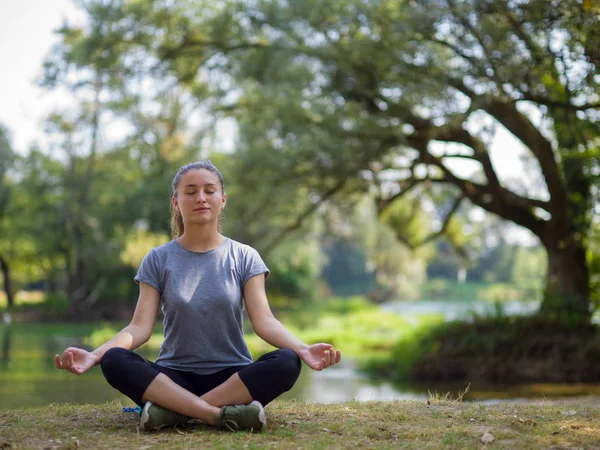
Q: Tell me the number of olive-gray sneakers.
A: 2